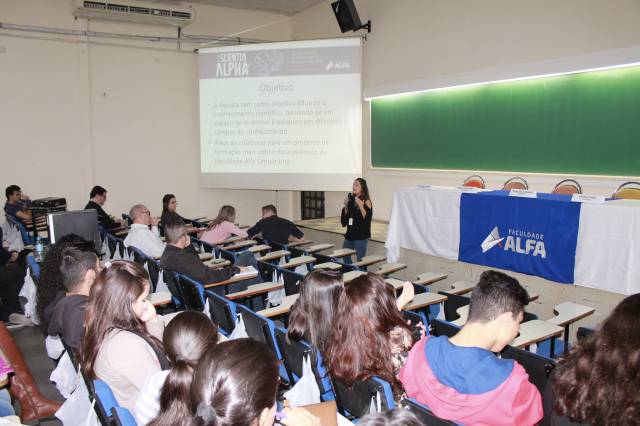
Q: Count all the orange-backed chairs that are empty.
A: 4